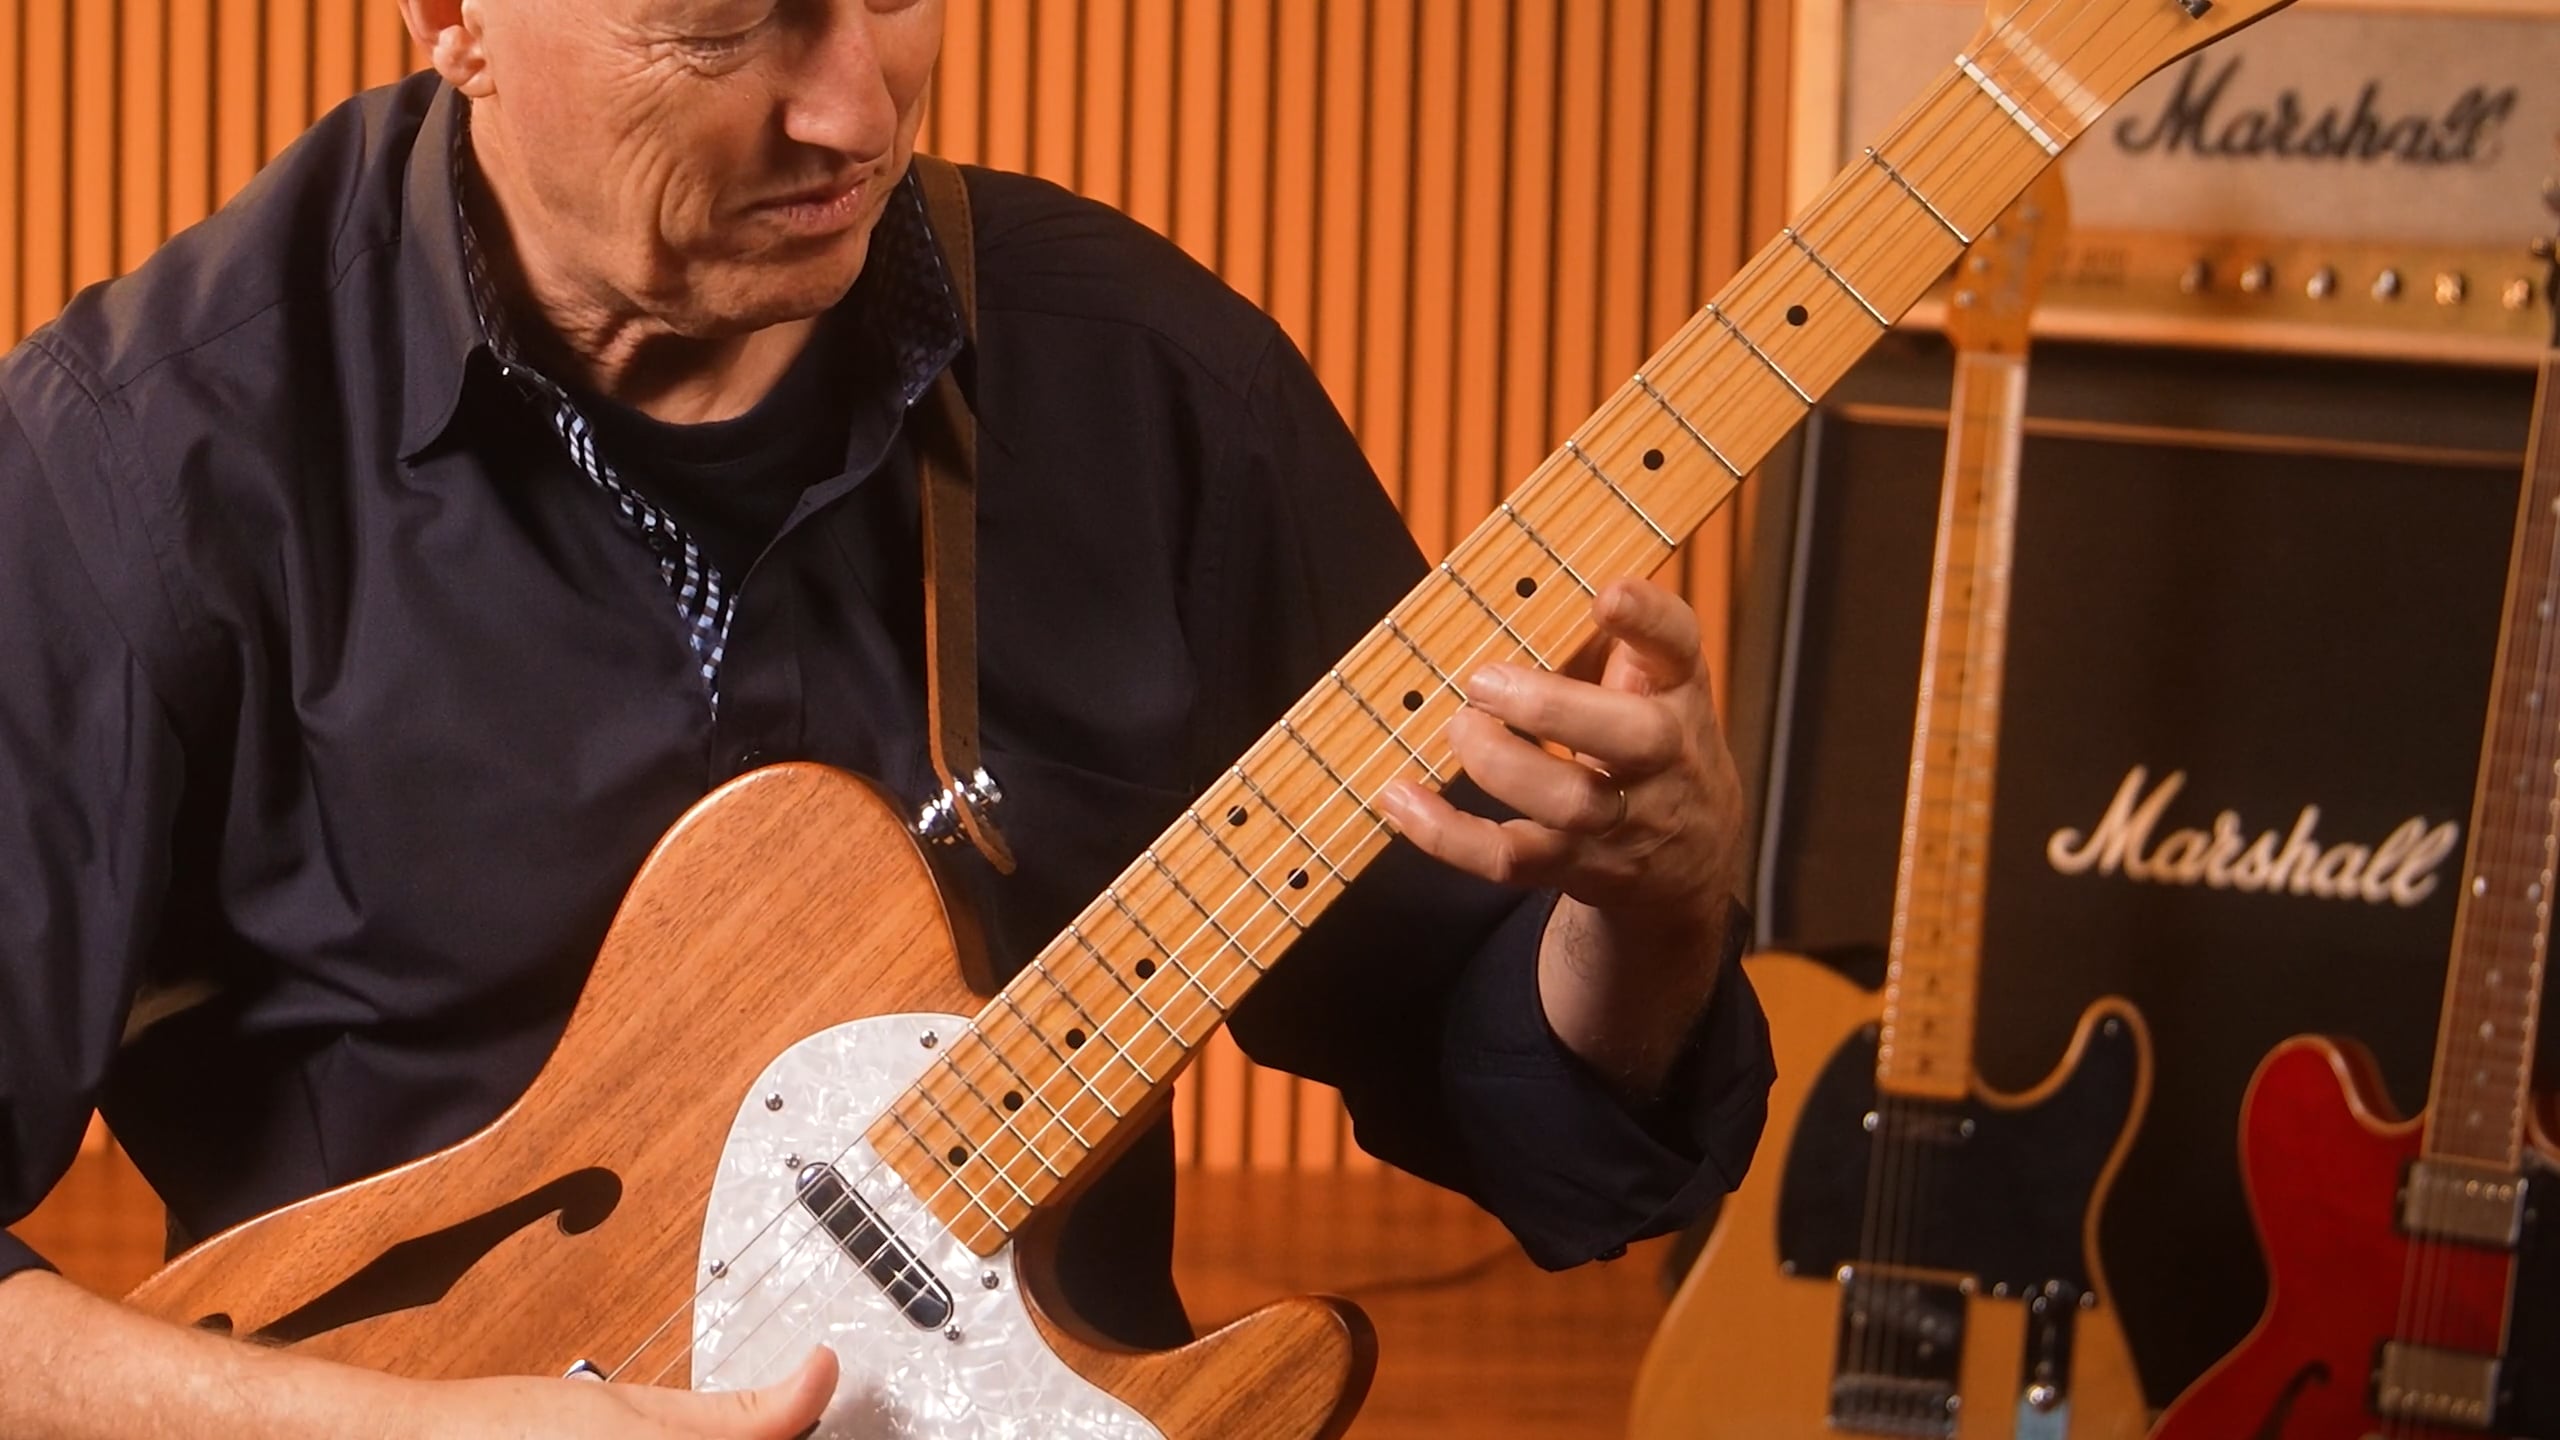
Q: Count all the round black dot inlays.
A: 10